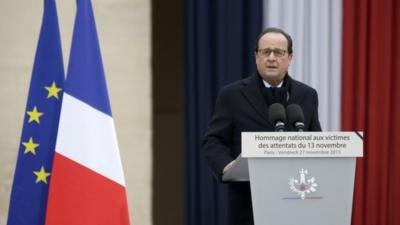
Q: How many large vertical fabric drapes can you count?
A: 3